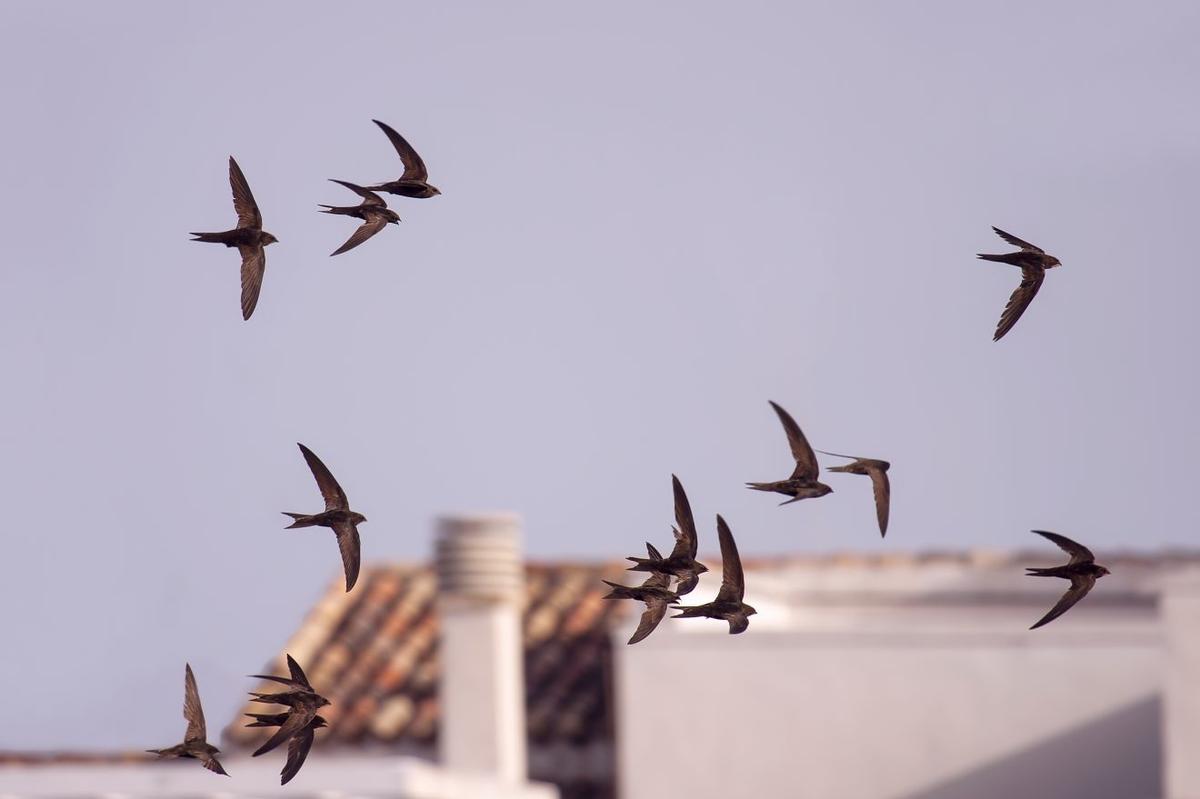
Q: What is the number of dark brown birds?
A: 14